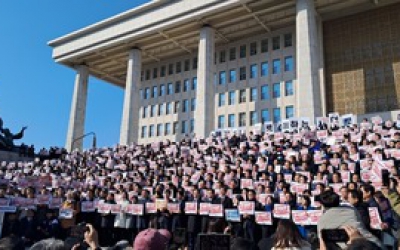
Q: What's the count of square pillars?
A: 4